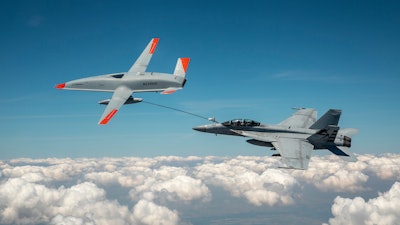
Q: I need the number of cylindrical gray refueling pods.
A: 1